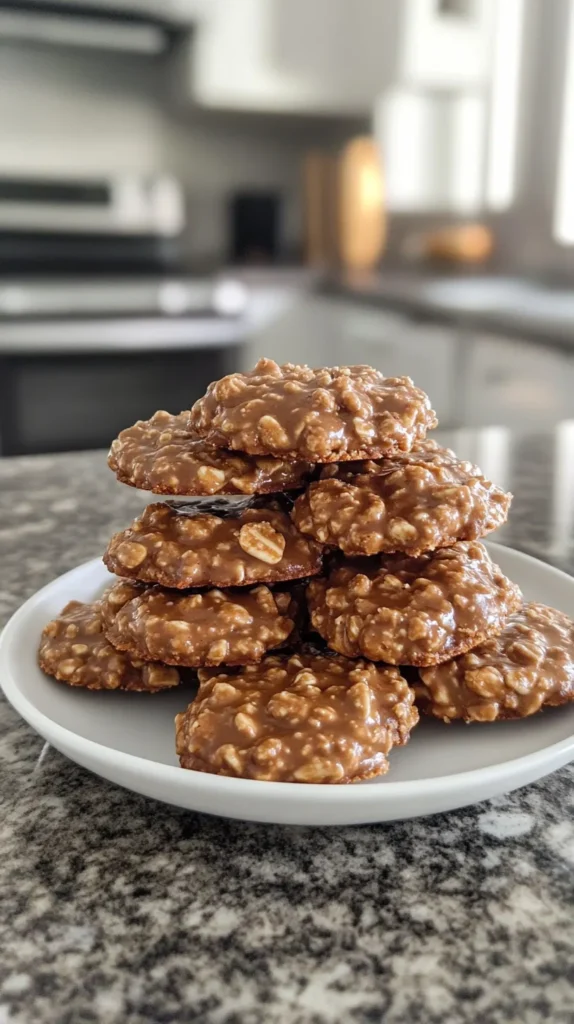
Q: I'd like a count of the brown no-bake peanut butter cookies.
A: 9